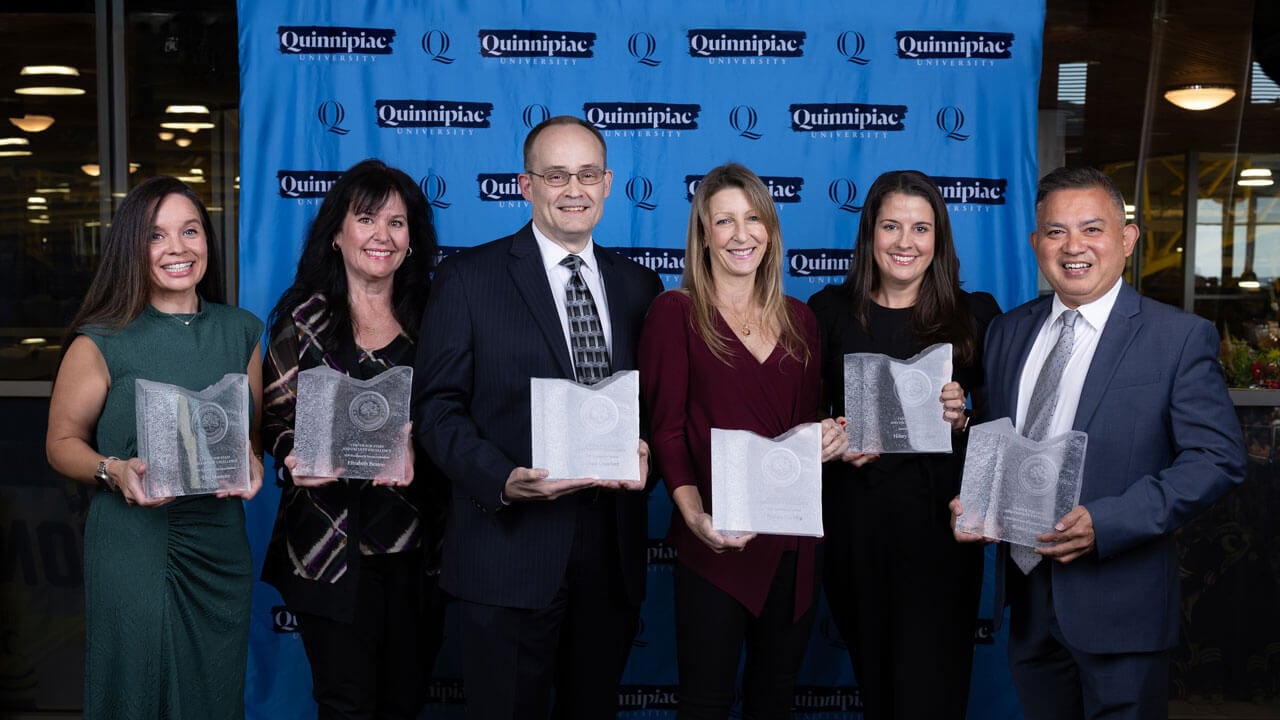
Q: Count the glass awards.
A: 6